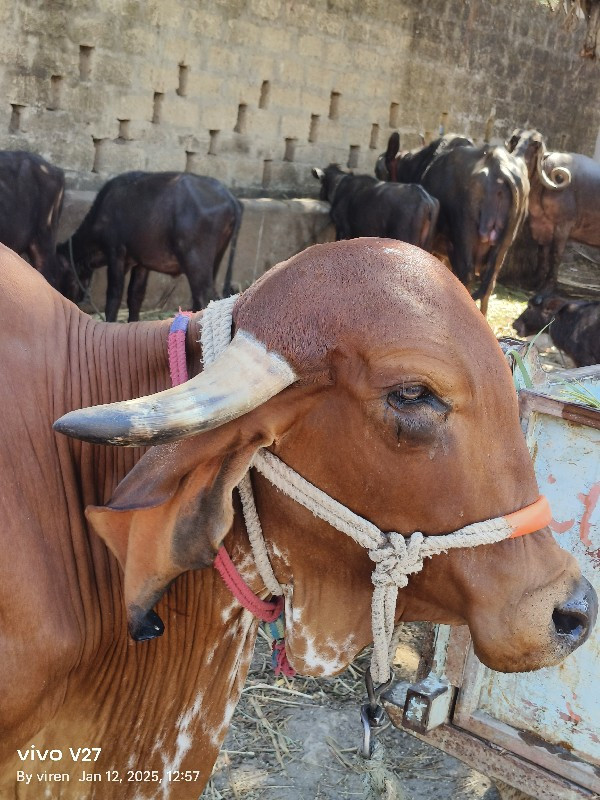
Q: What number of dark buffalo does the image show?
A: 7